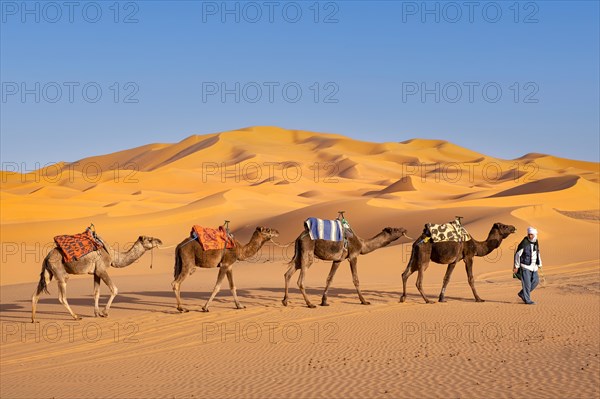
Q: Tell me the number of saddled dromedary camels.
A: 4